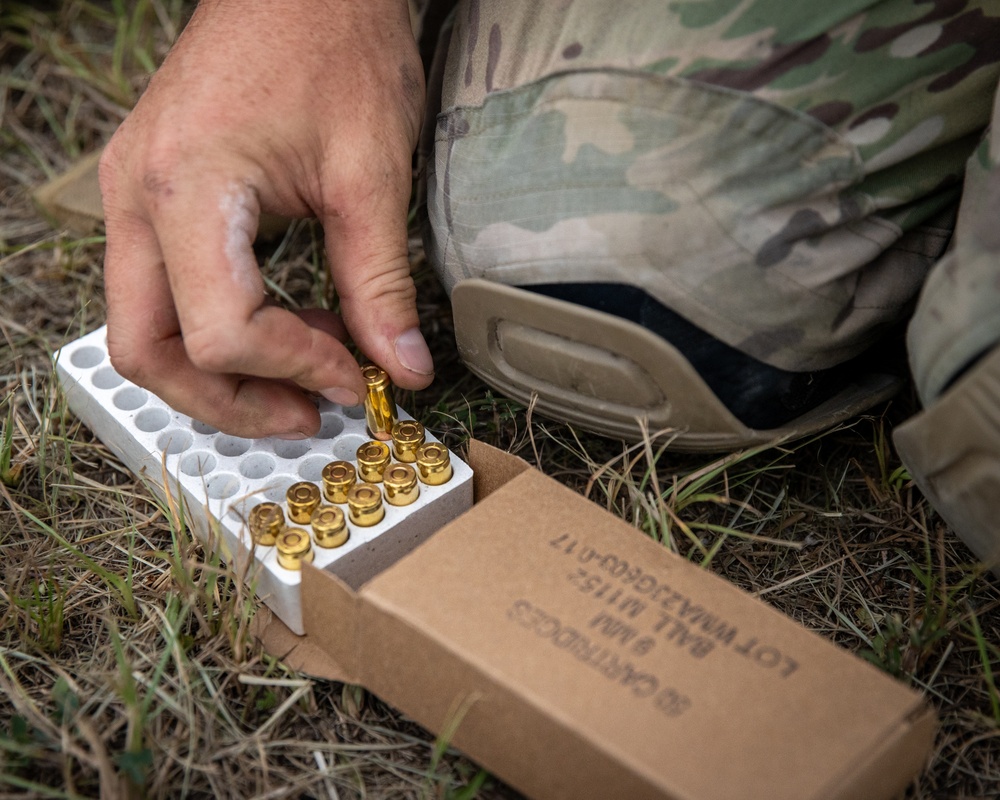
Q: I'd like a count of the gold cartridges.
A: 11